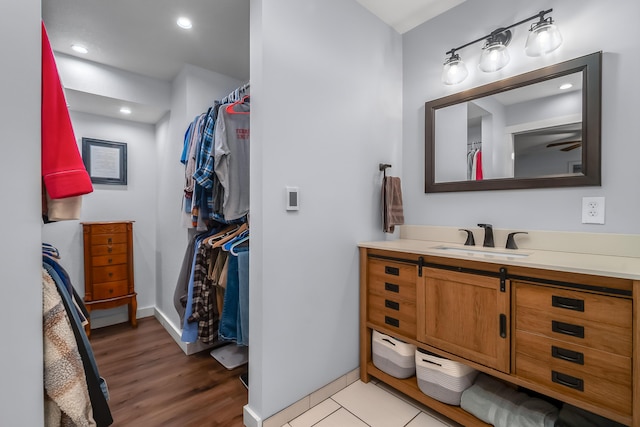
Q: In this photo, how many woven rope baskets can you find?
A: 2